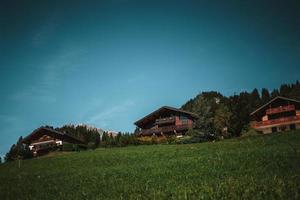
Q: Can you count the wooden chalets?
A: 3